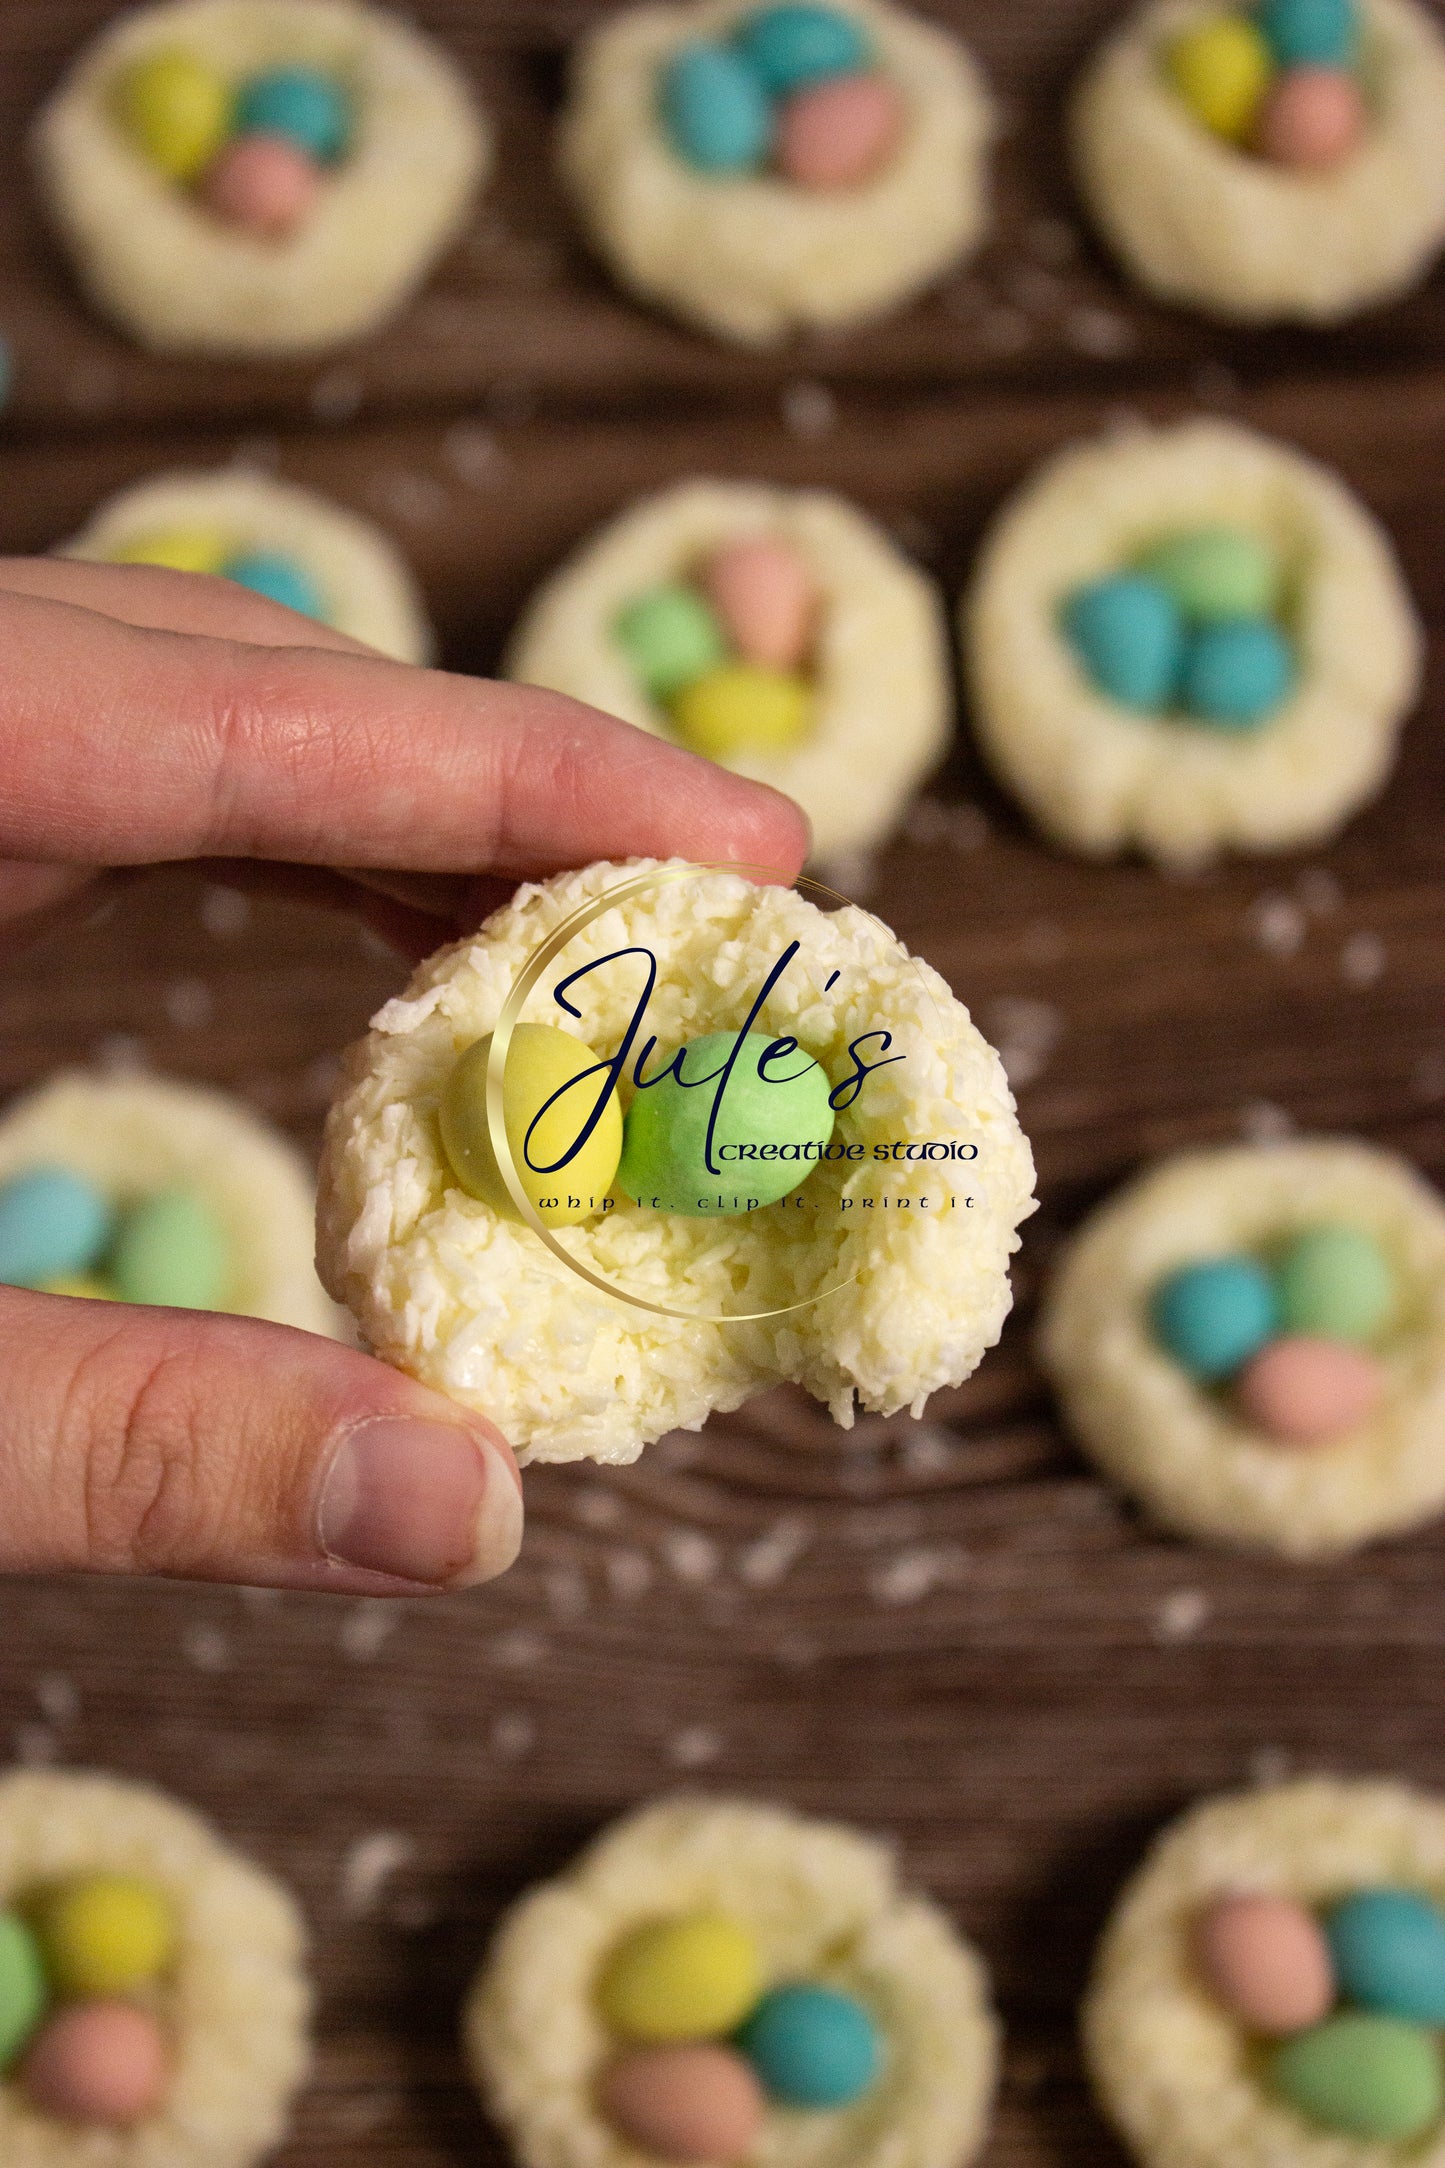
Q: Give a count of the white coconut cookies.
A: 12